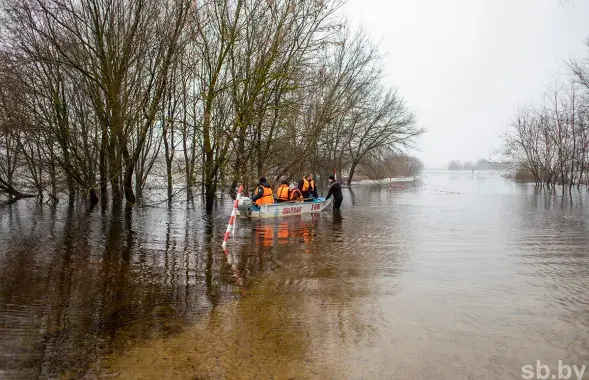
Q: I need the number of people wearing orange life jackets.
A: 4